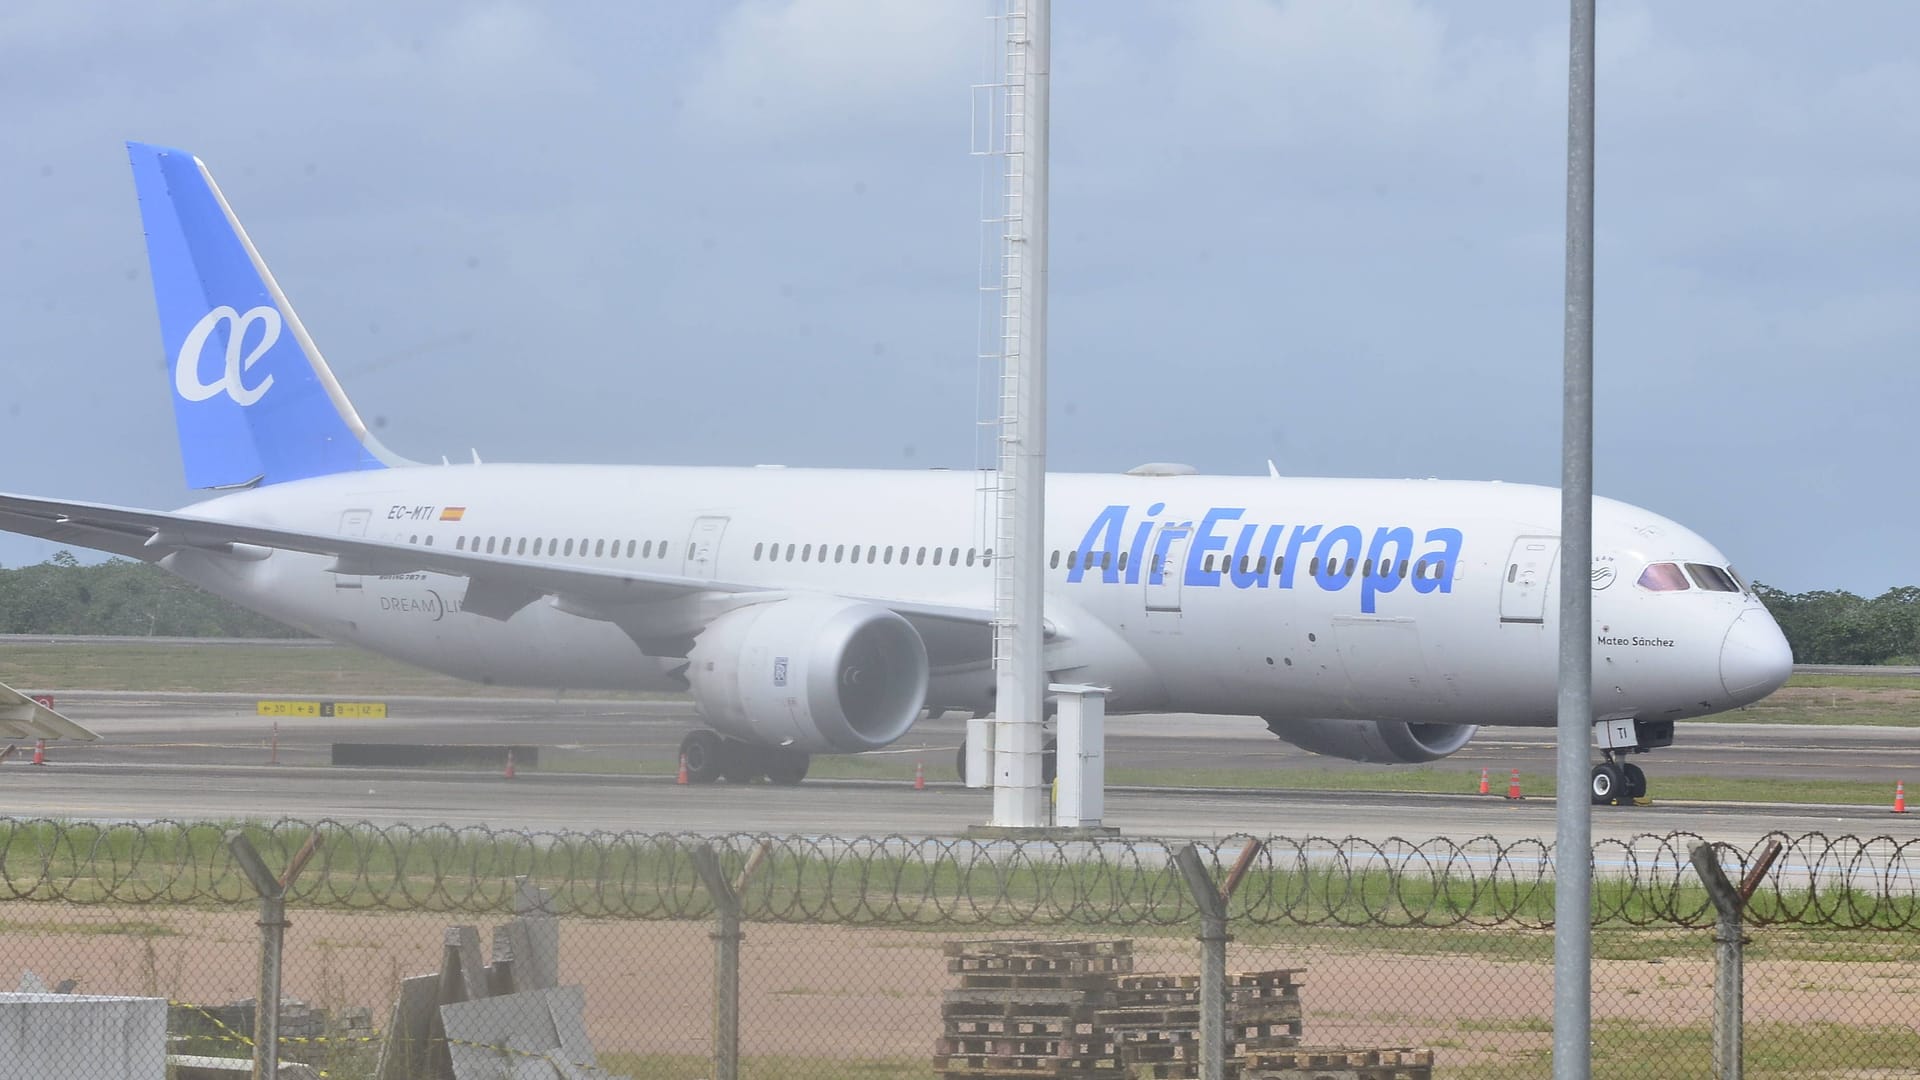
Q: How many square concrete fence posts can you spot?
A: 4